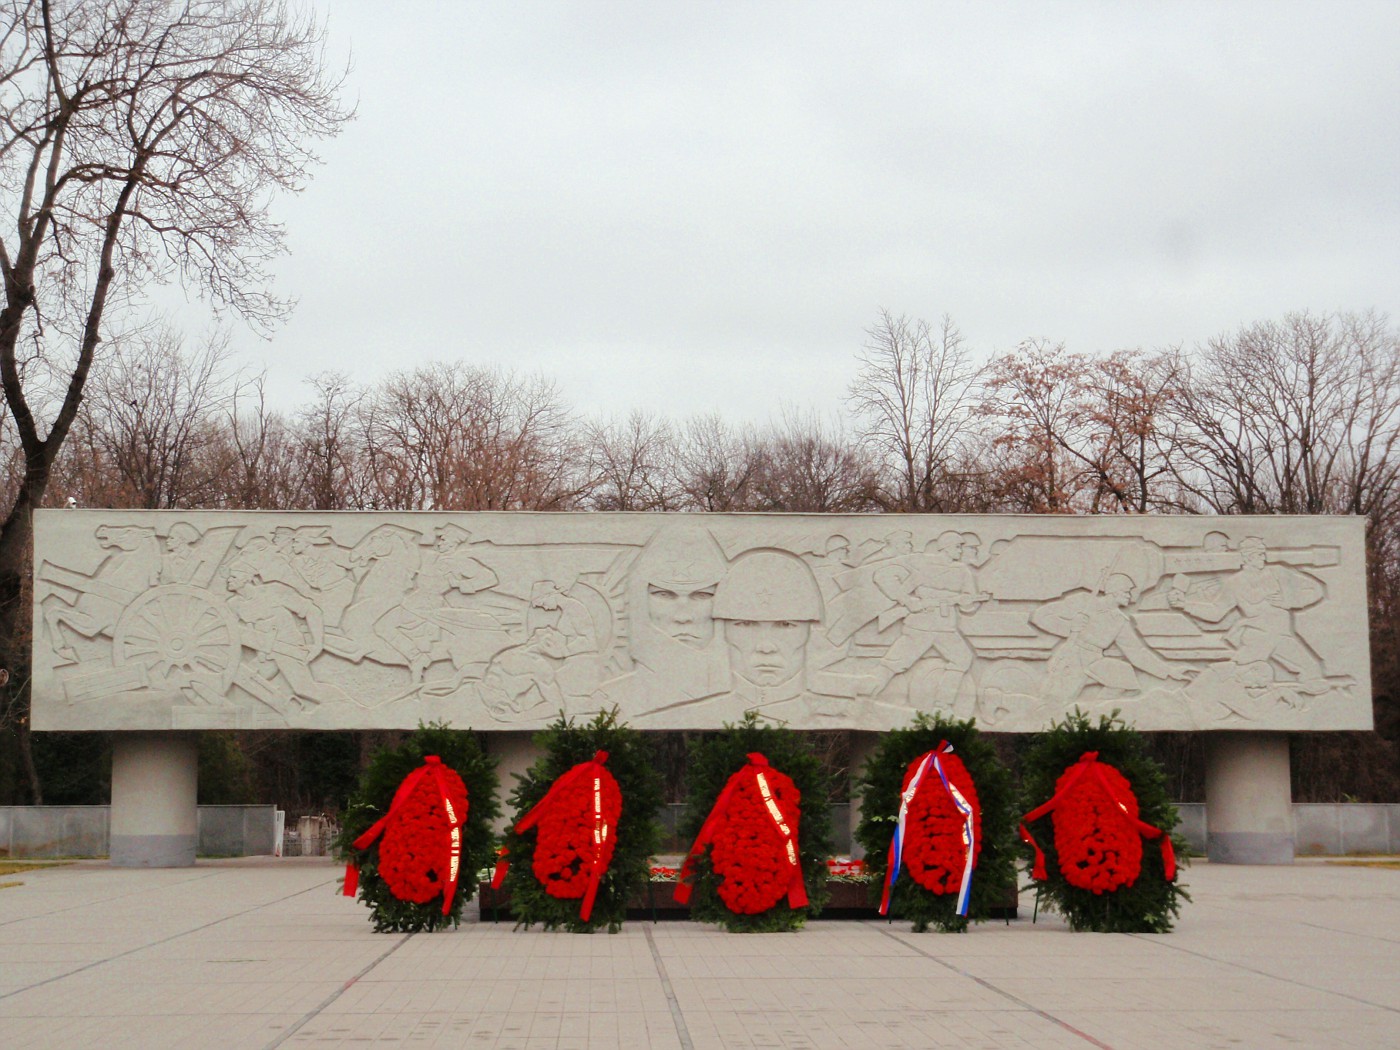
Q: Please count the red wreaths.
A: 5